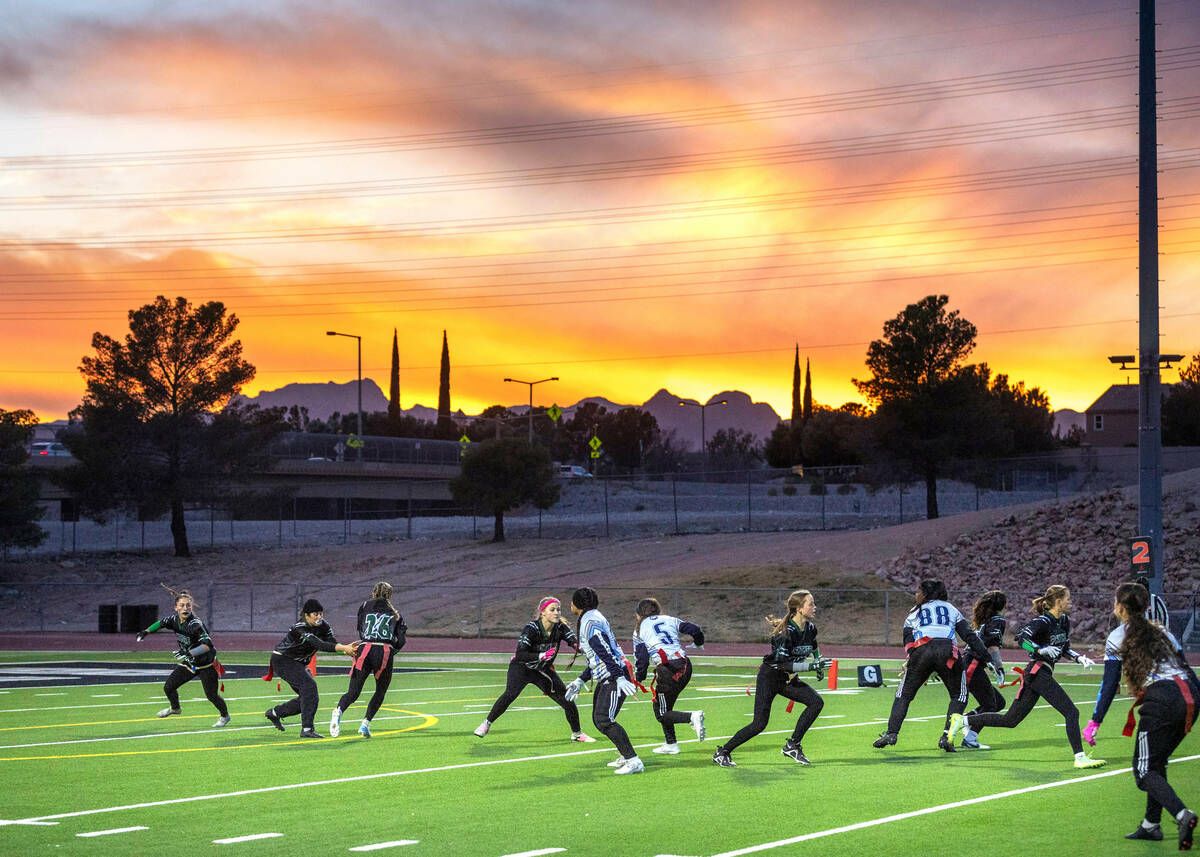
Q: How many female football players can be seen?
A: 11